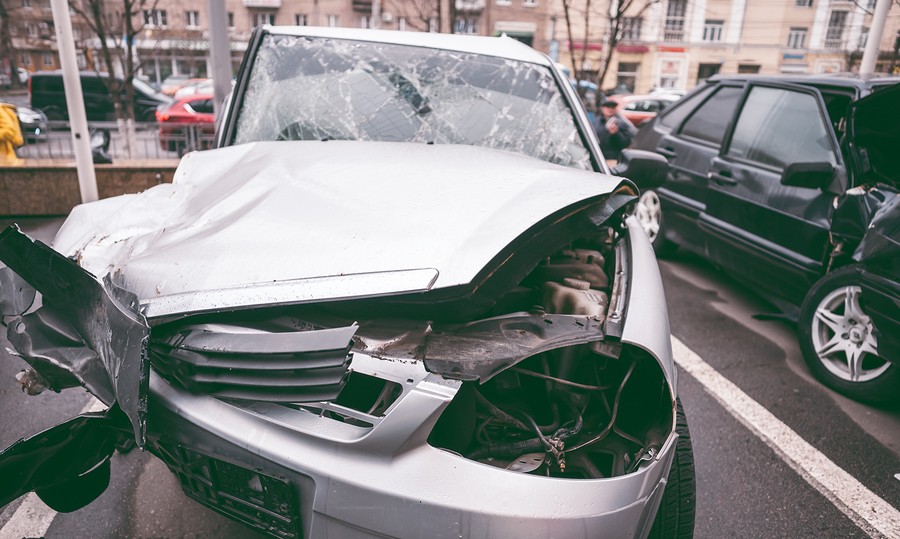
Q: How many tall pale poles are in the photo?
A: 3